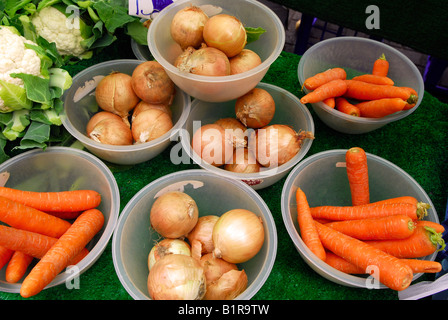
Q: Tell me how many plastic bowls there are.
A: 7